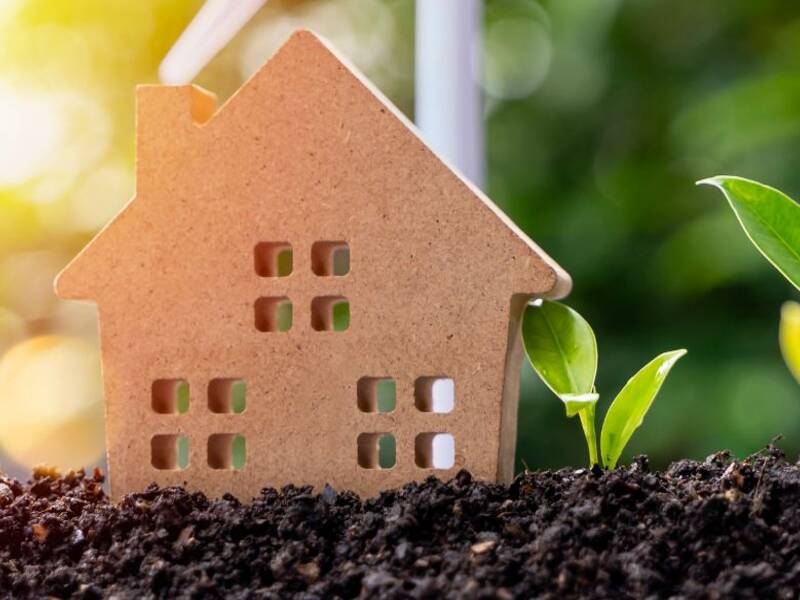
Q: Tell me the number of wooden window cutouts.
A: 12